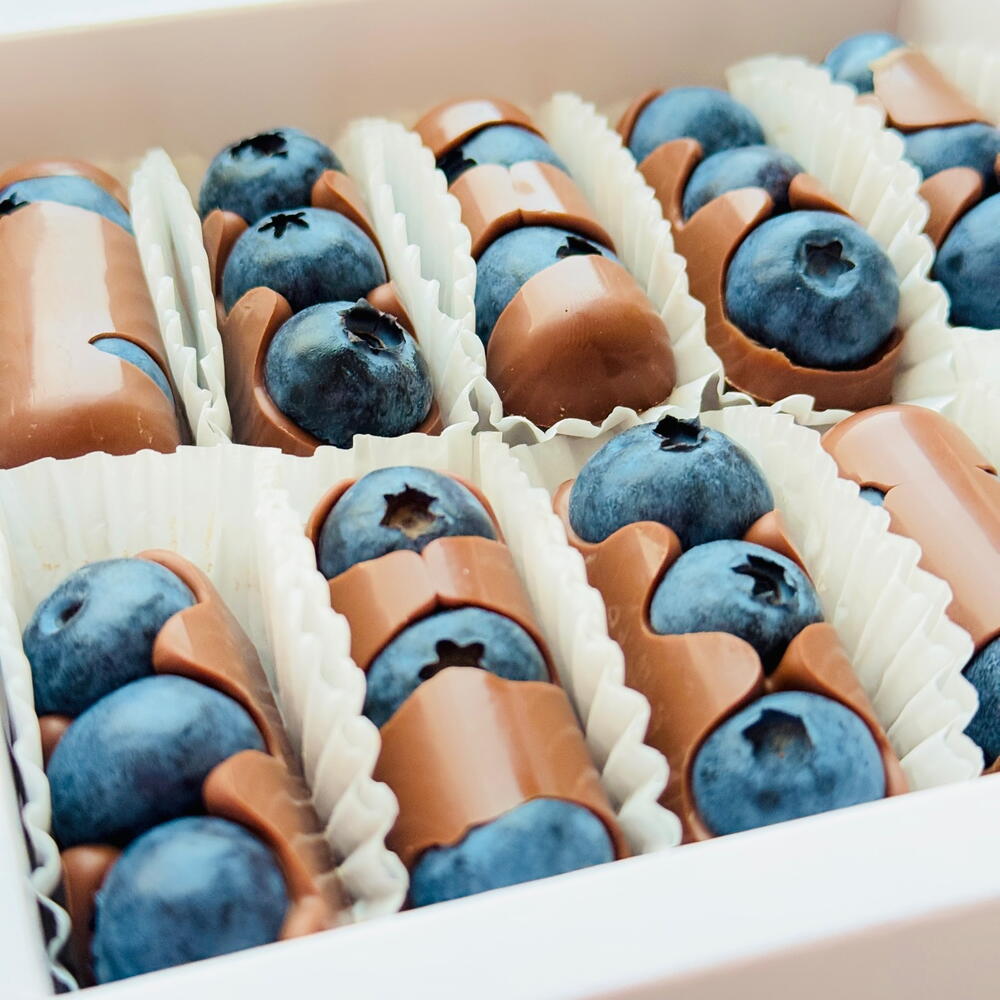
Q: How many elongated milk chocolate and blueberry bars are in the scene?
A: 9